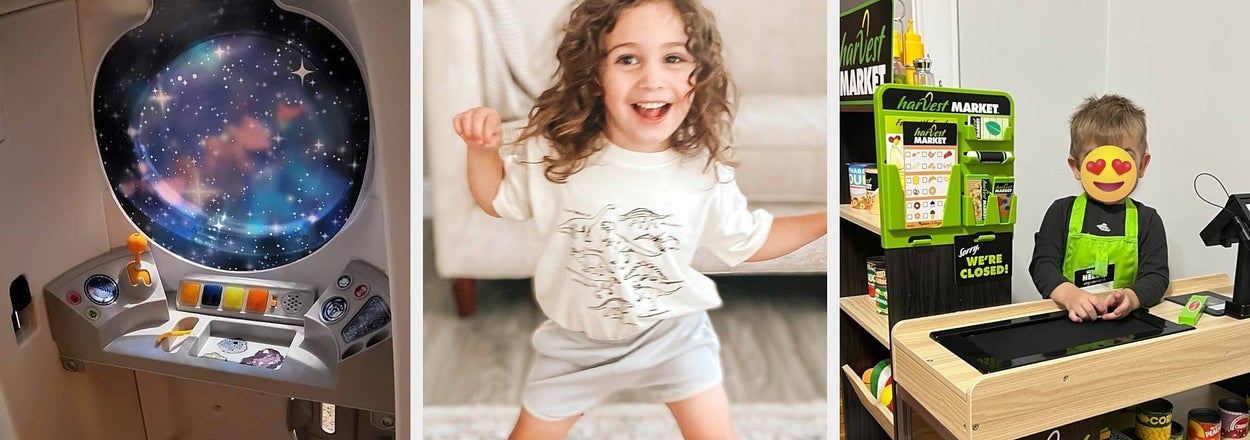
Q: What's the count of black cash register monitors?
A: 1